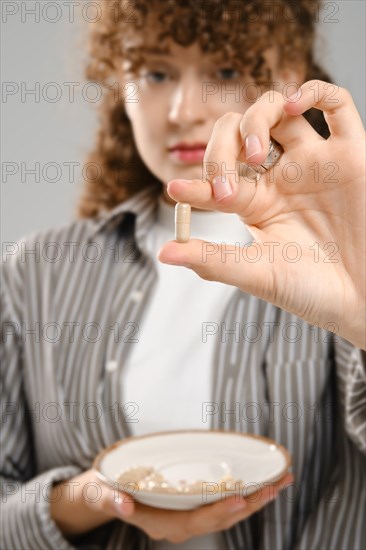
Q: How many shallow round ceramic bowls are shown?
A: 1